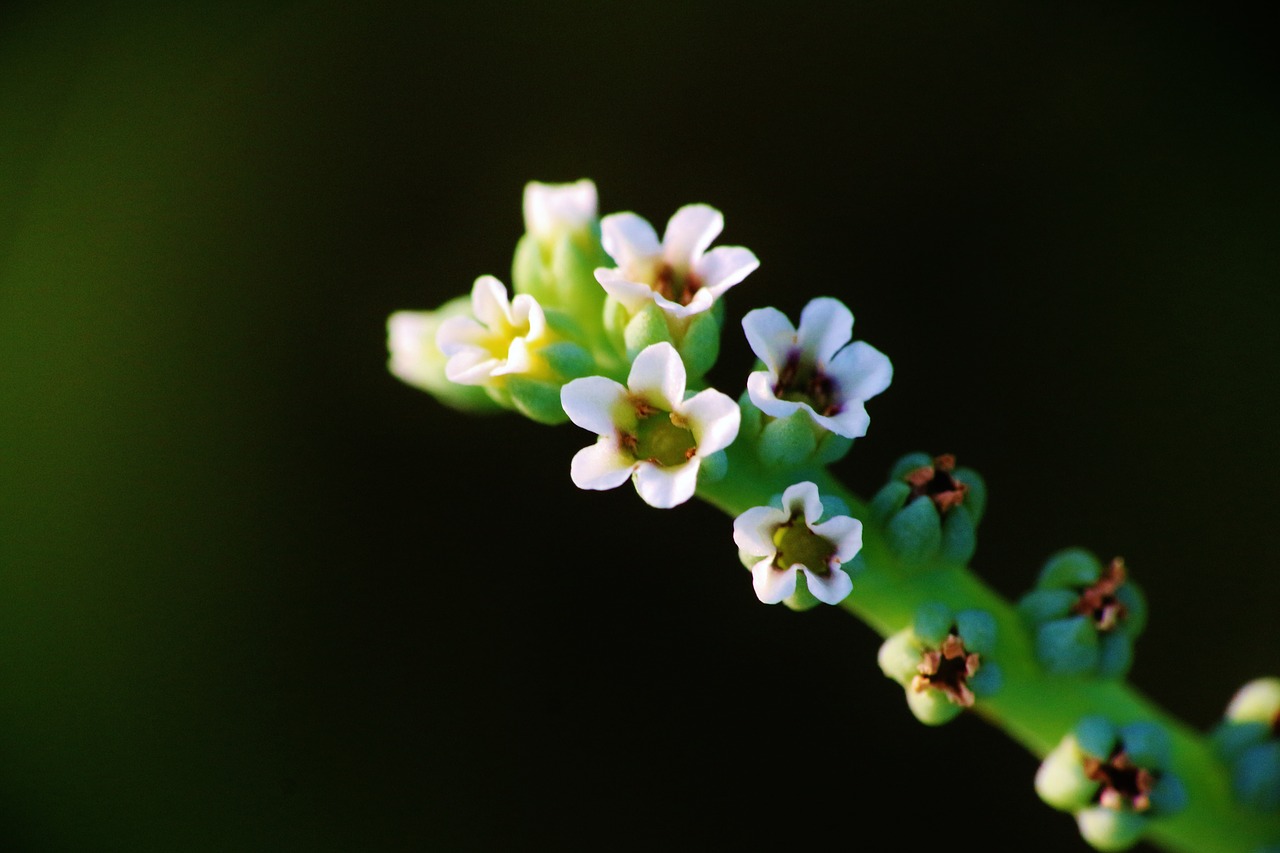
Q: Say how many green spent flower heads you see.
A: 5